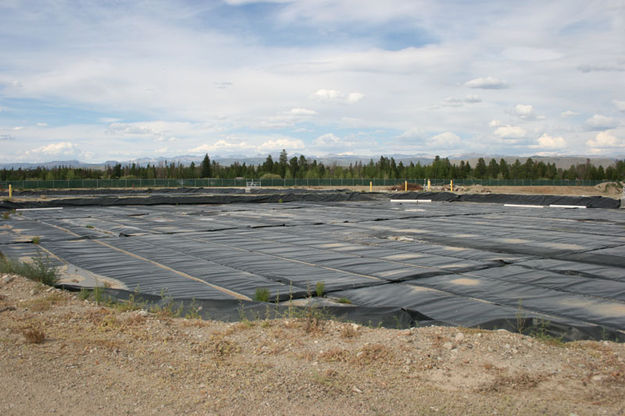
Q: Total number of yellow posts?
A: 5